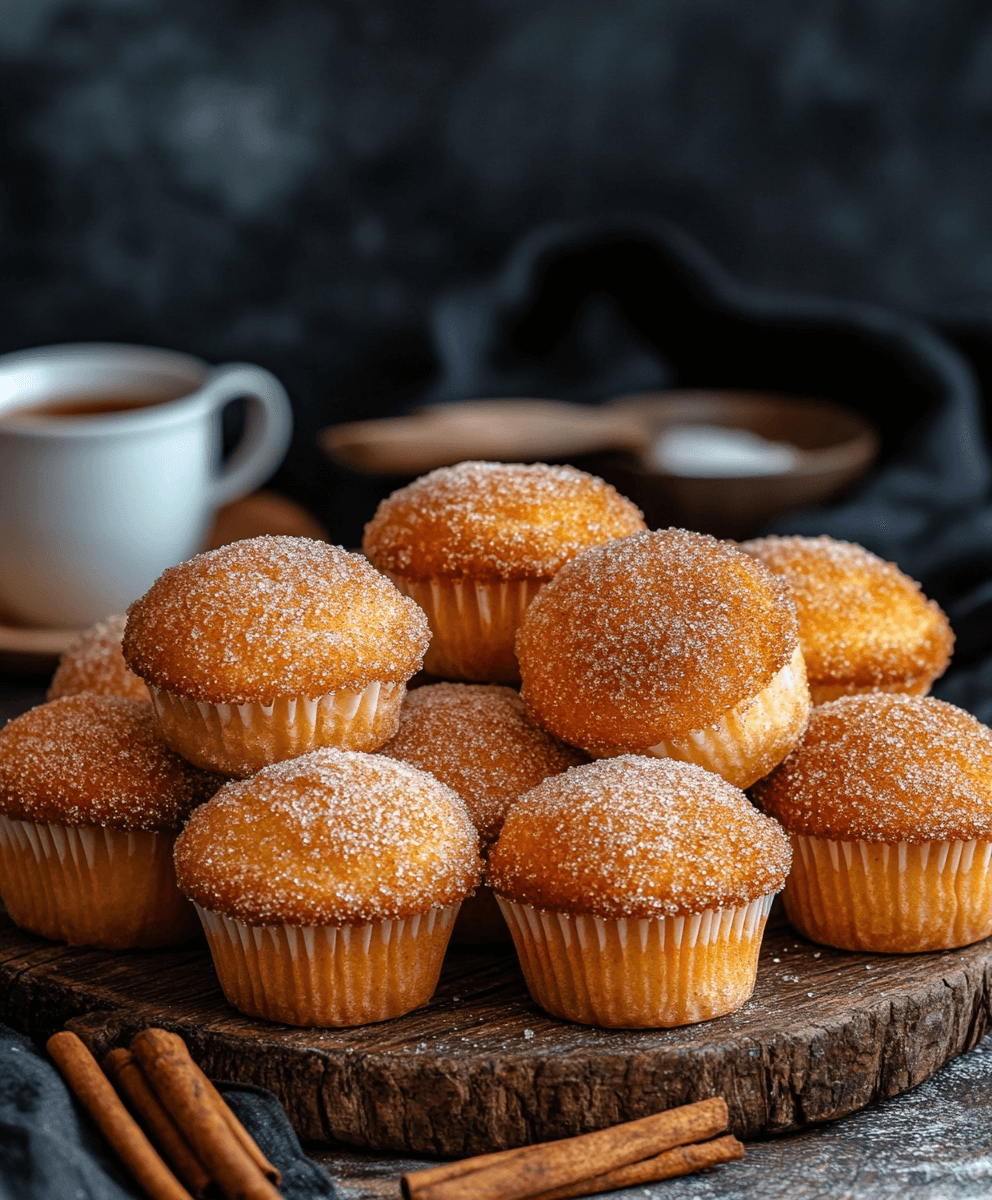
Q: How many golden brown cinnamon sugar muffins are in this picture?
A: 10